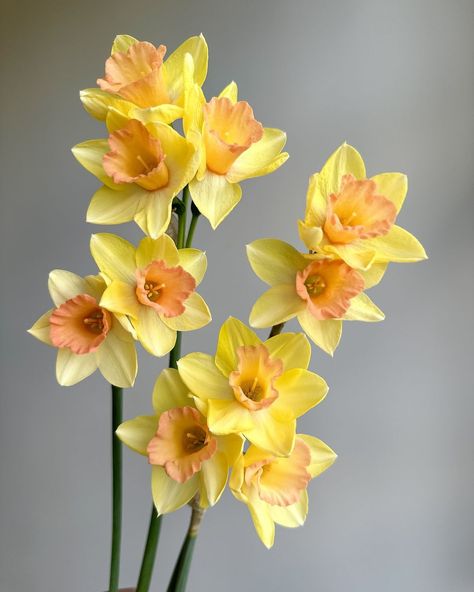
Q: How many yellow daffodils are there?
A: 10